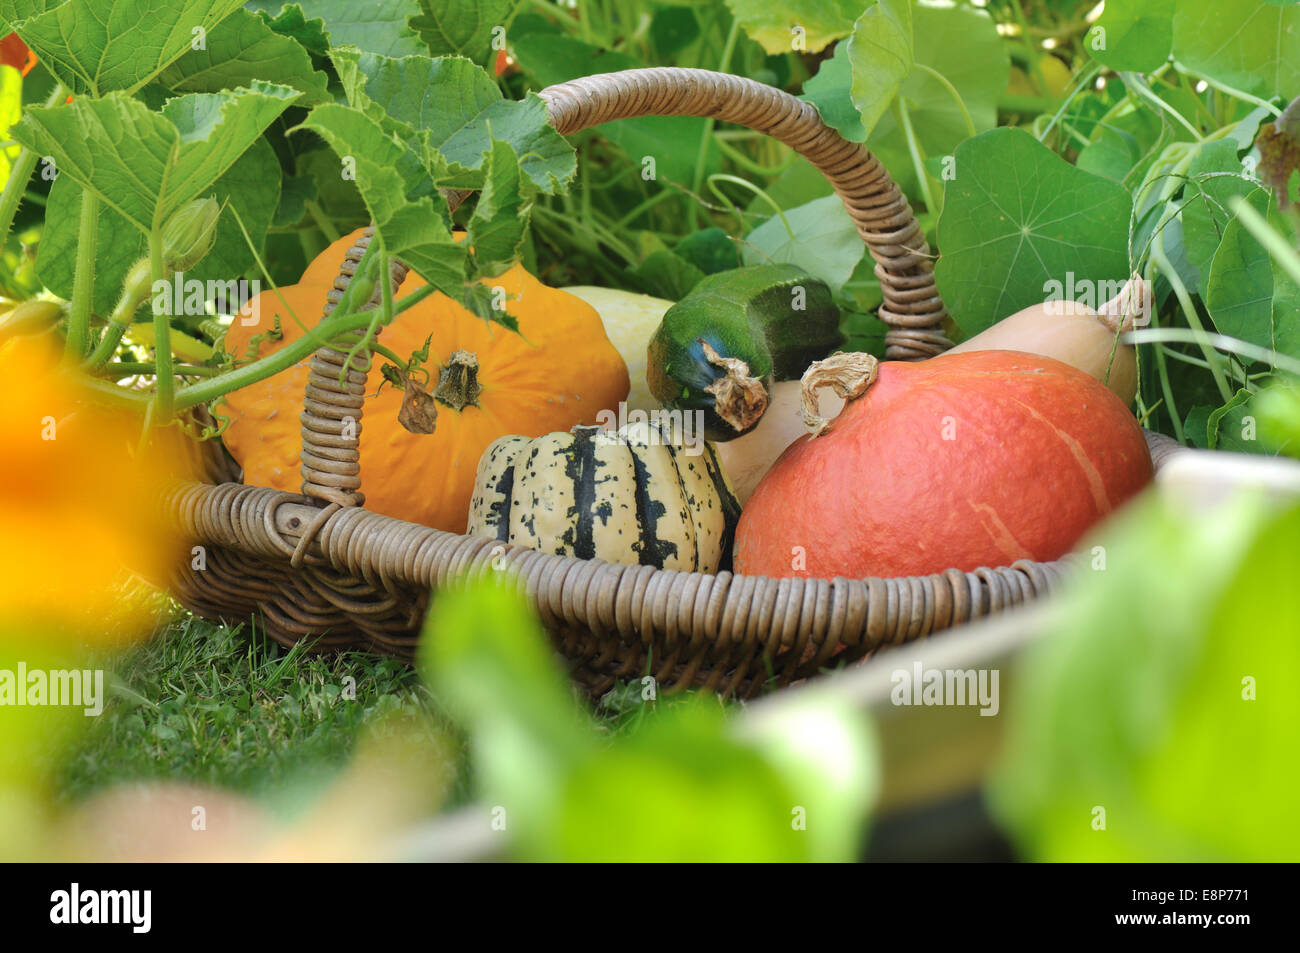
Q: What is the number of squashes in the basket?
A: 6